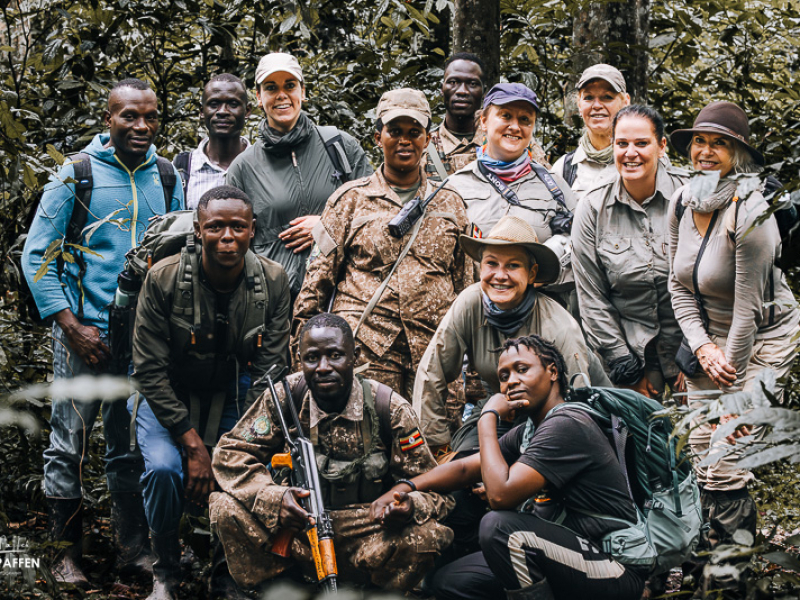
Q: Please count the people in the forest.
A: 13